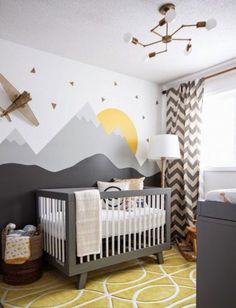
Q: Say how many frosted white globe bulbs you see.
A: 5